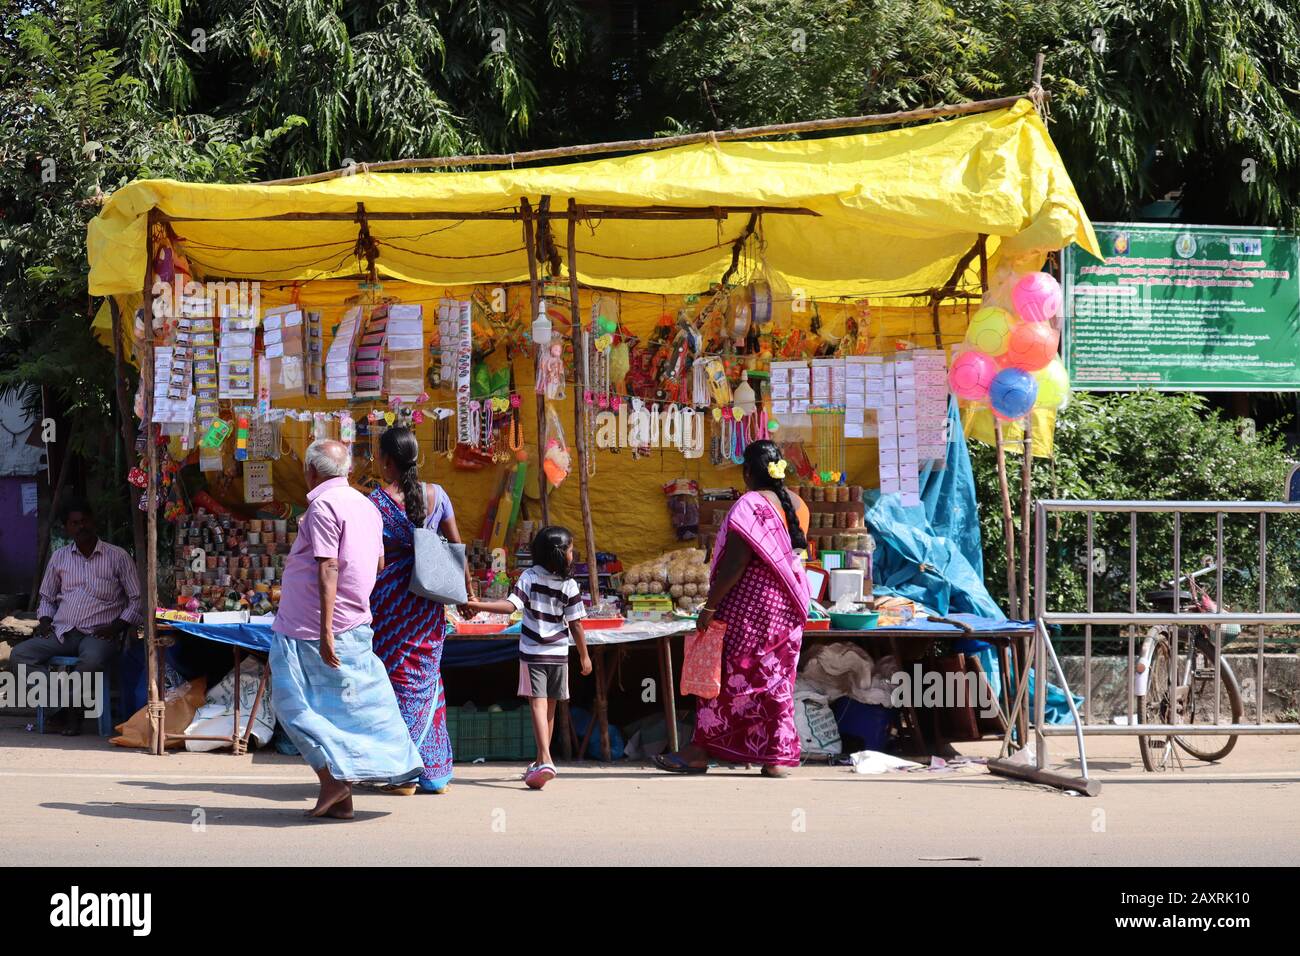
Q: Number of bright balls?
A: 6